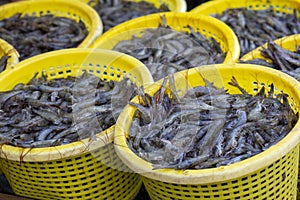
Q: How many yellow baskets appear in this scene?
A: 8